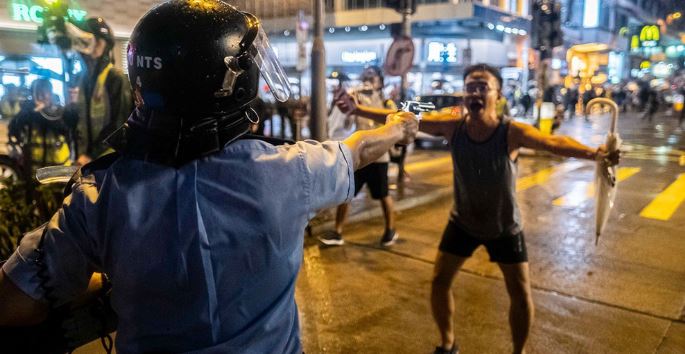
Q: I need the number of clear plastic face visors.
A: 1